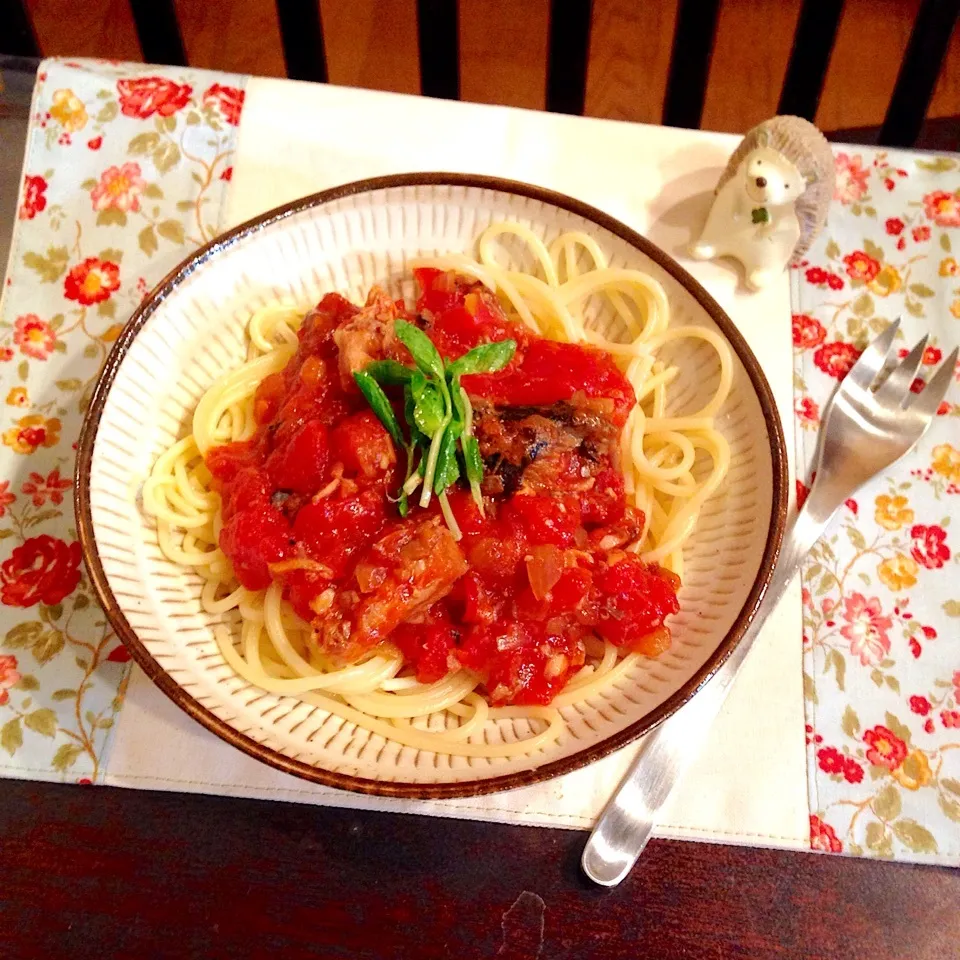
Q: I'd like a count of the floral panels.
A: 2